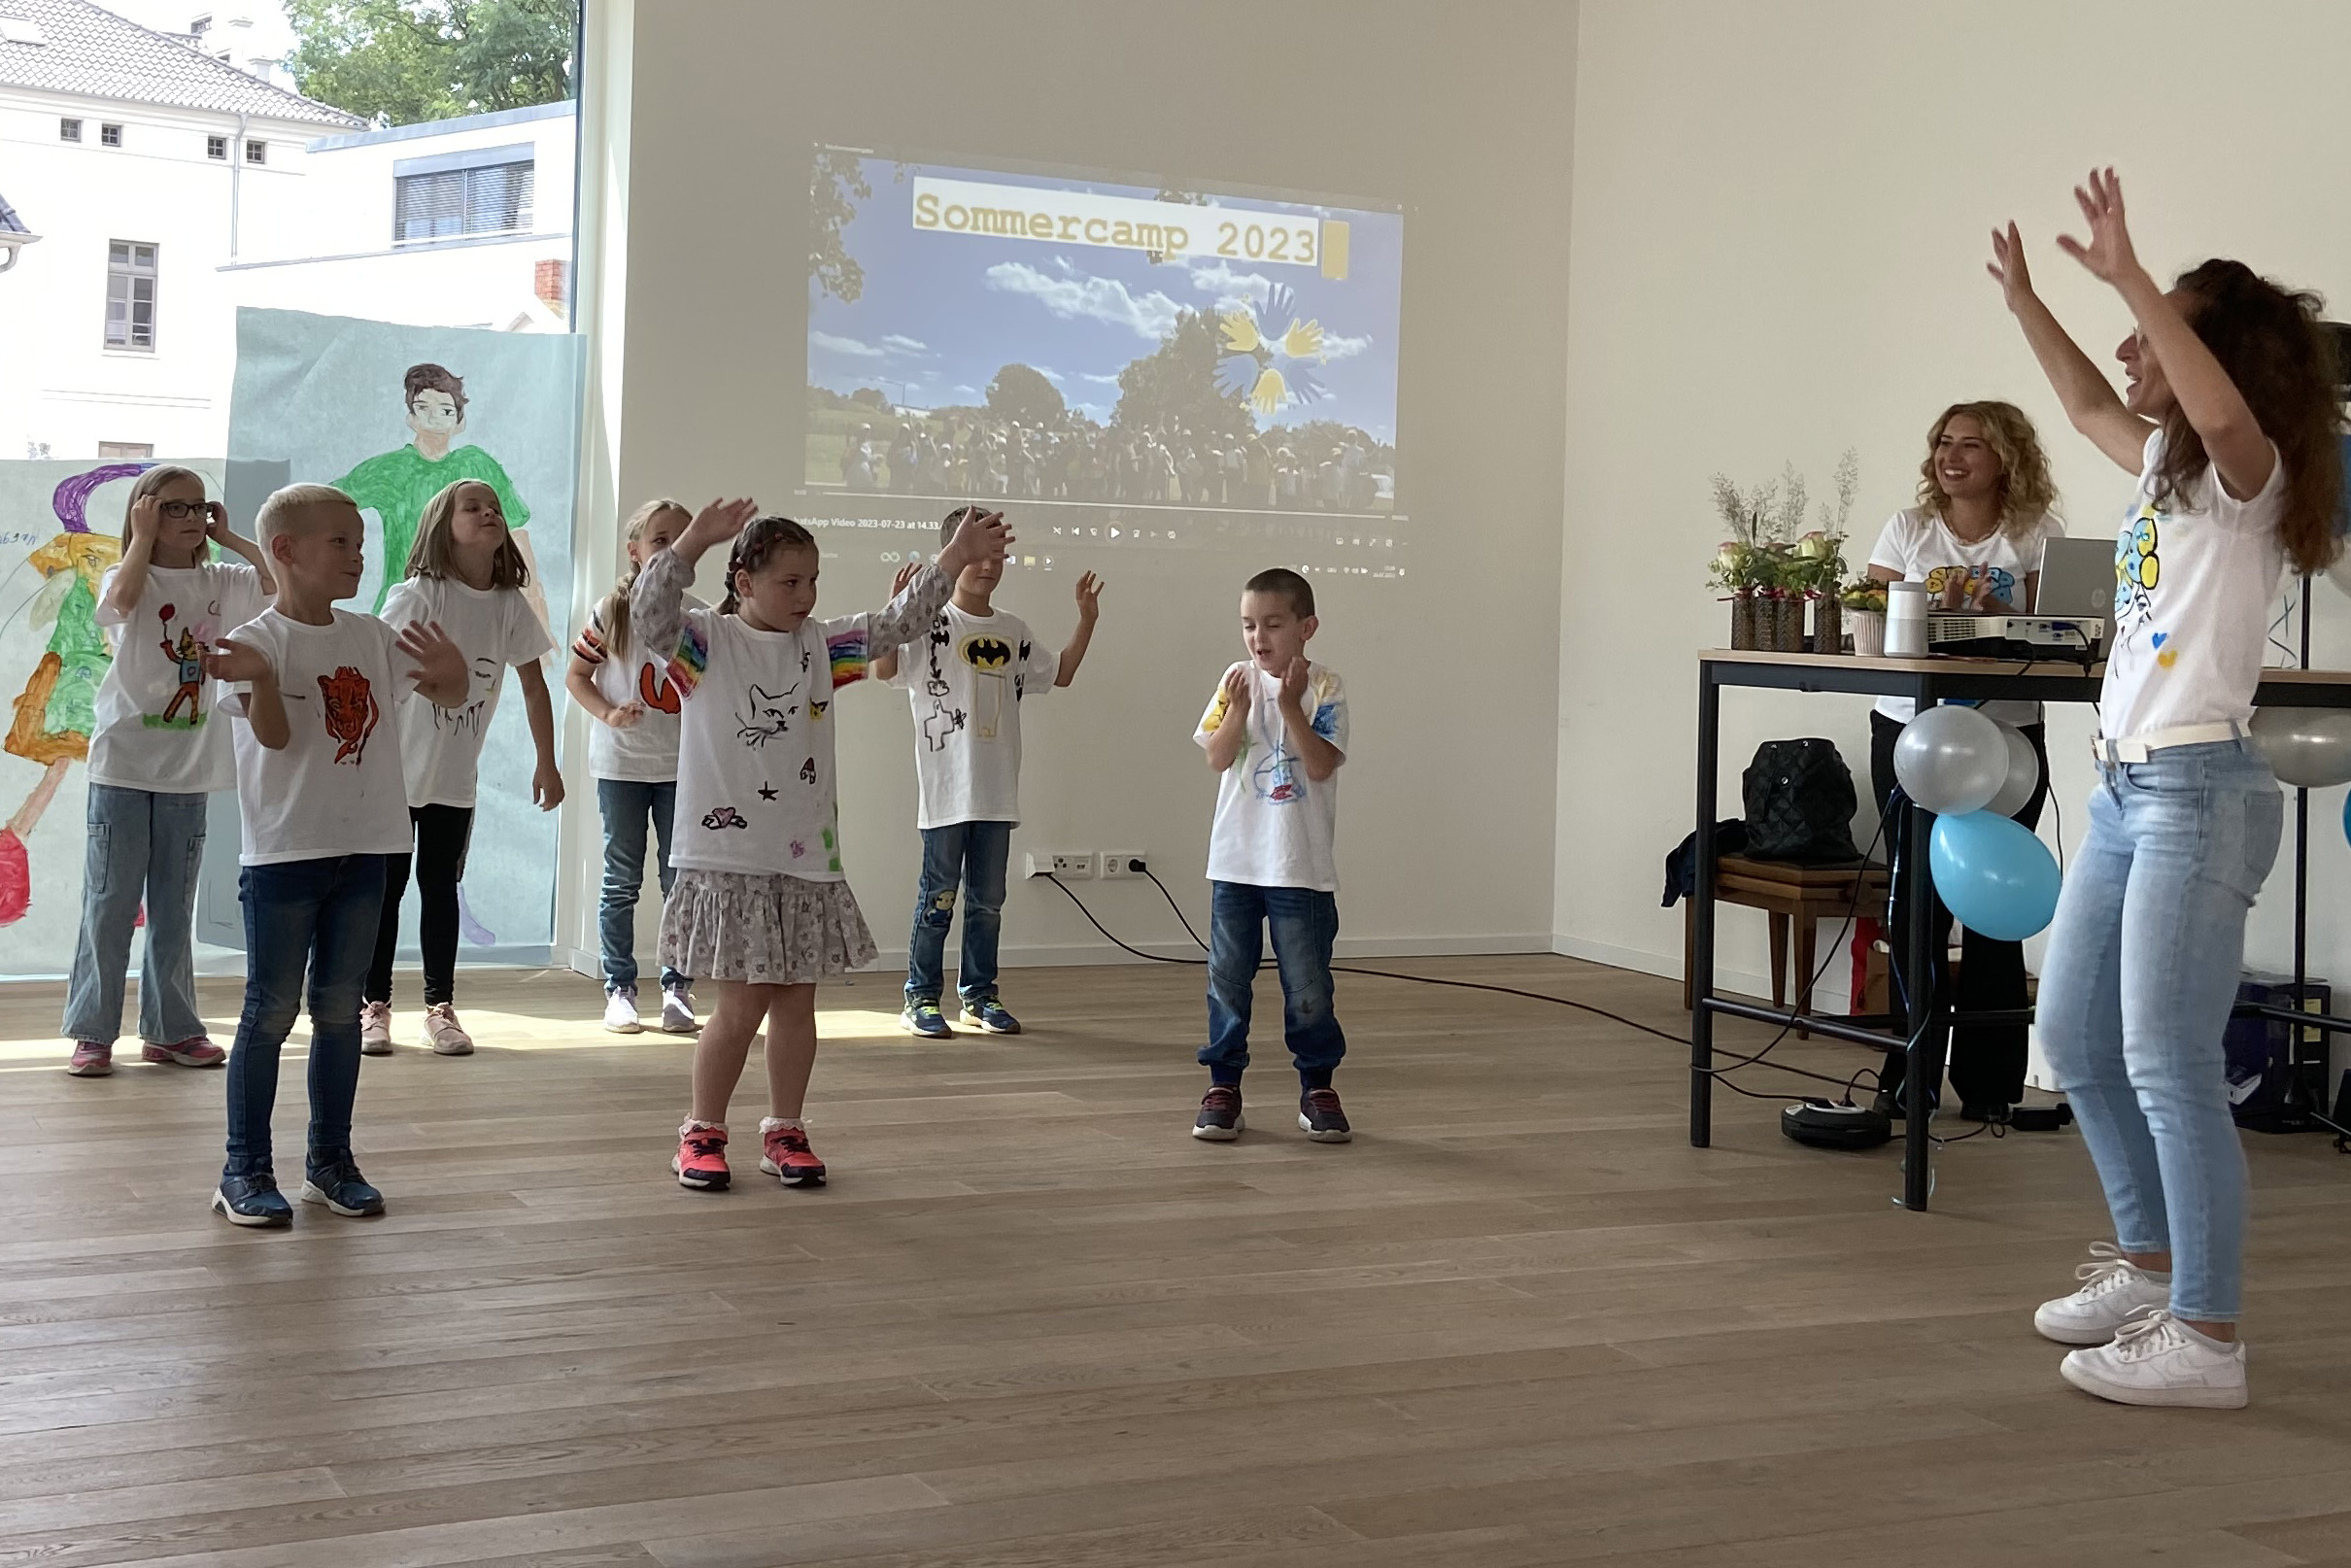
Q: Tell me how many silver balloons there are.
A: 3